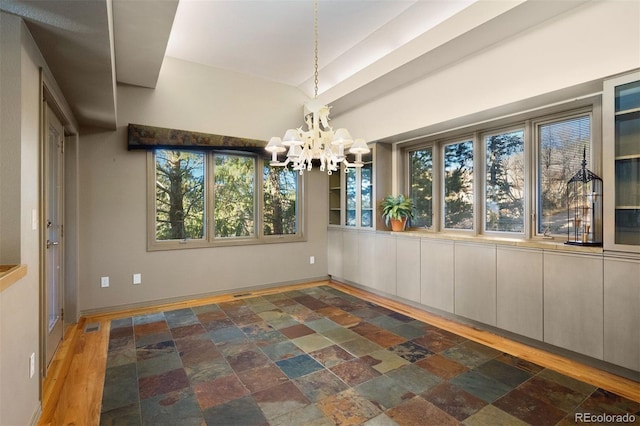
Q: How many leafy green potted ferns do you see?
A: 1